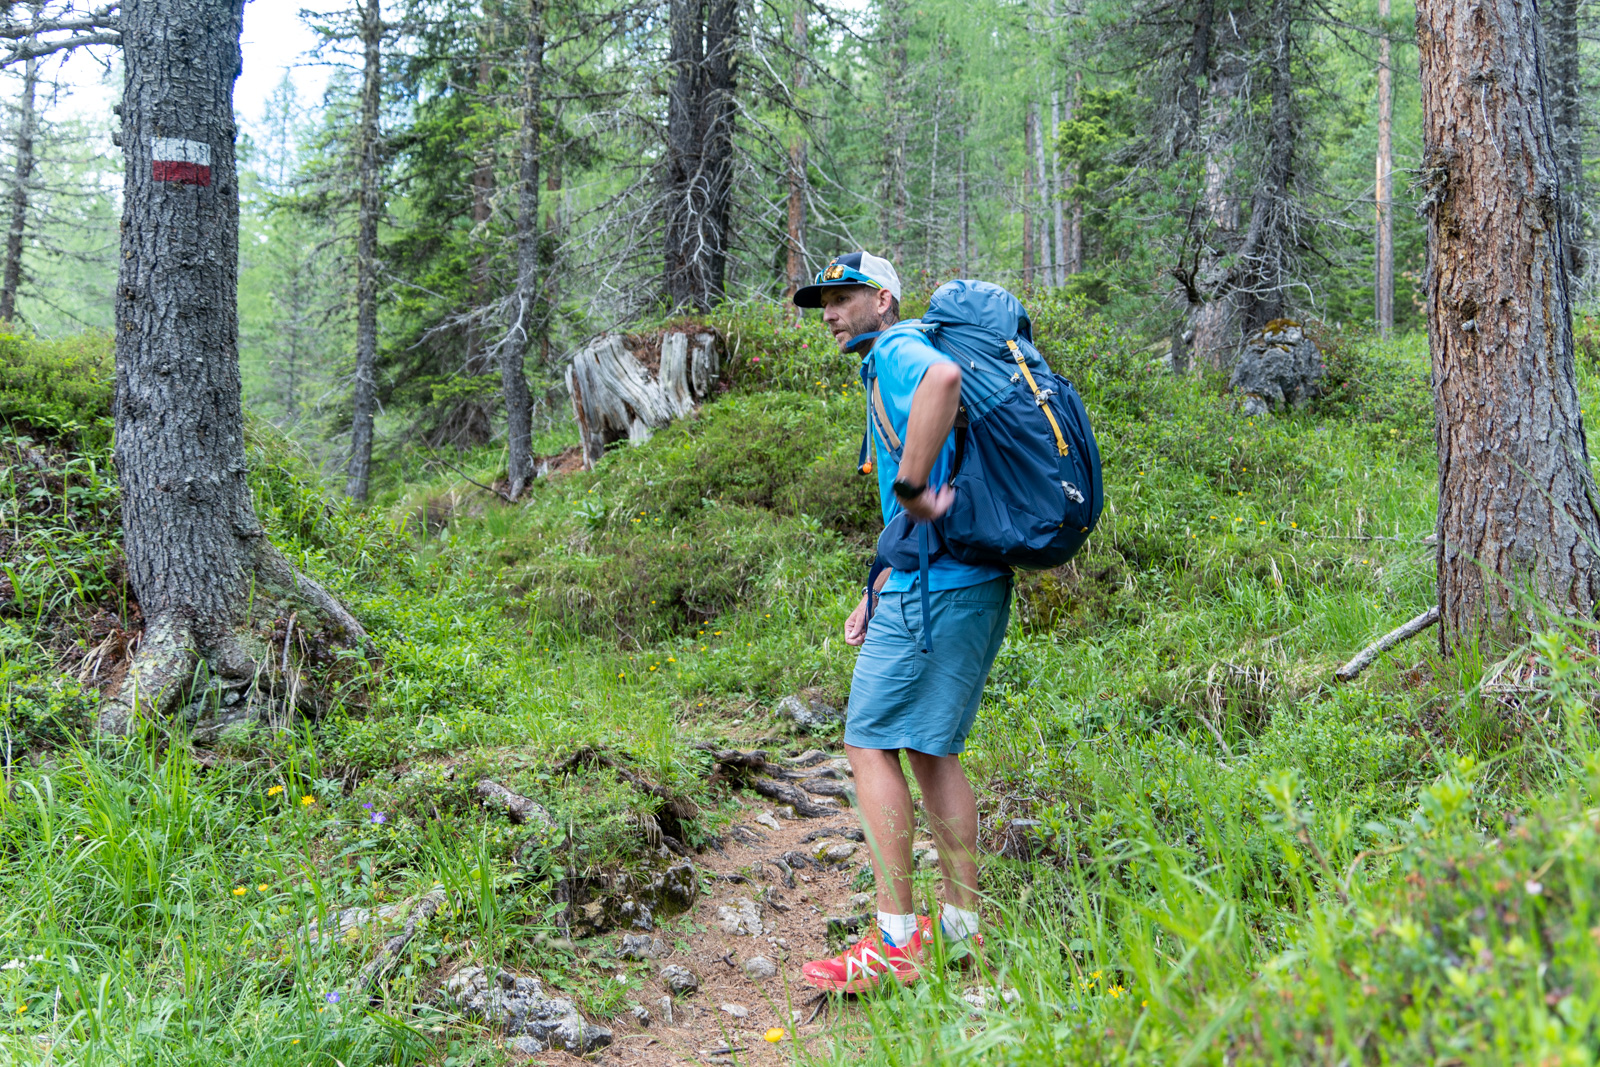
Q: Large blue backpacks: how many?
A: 1